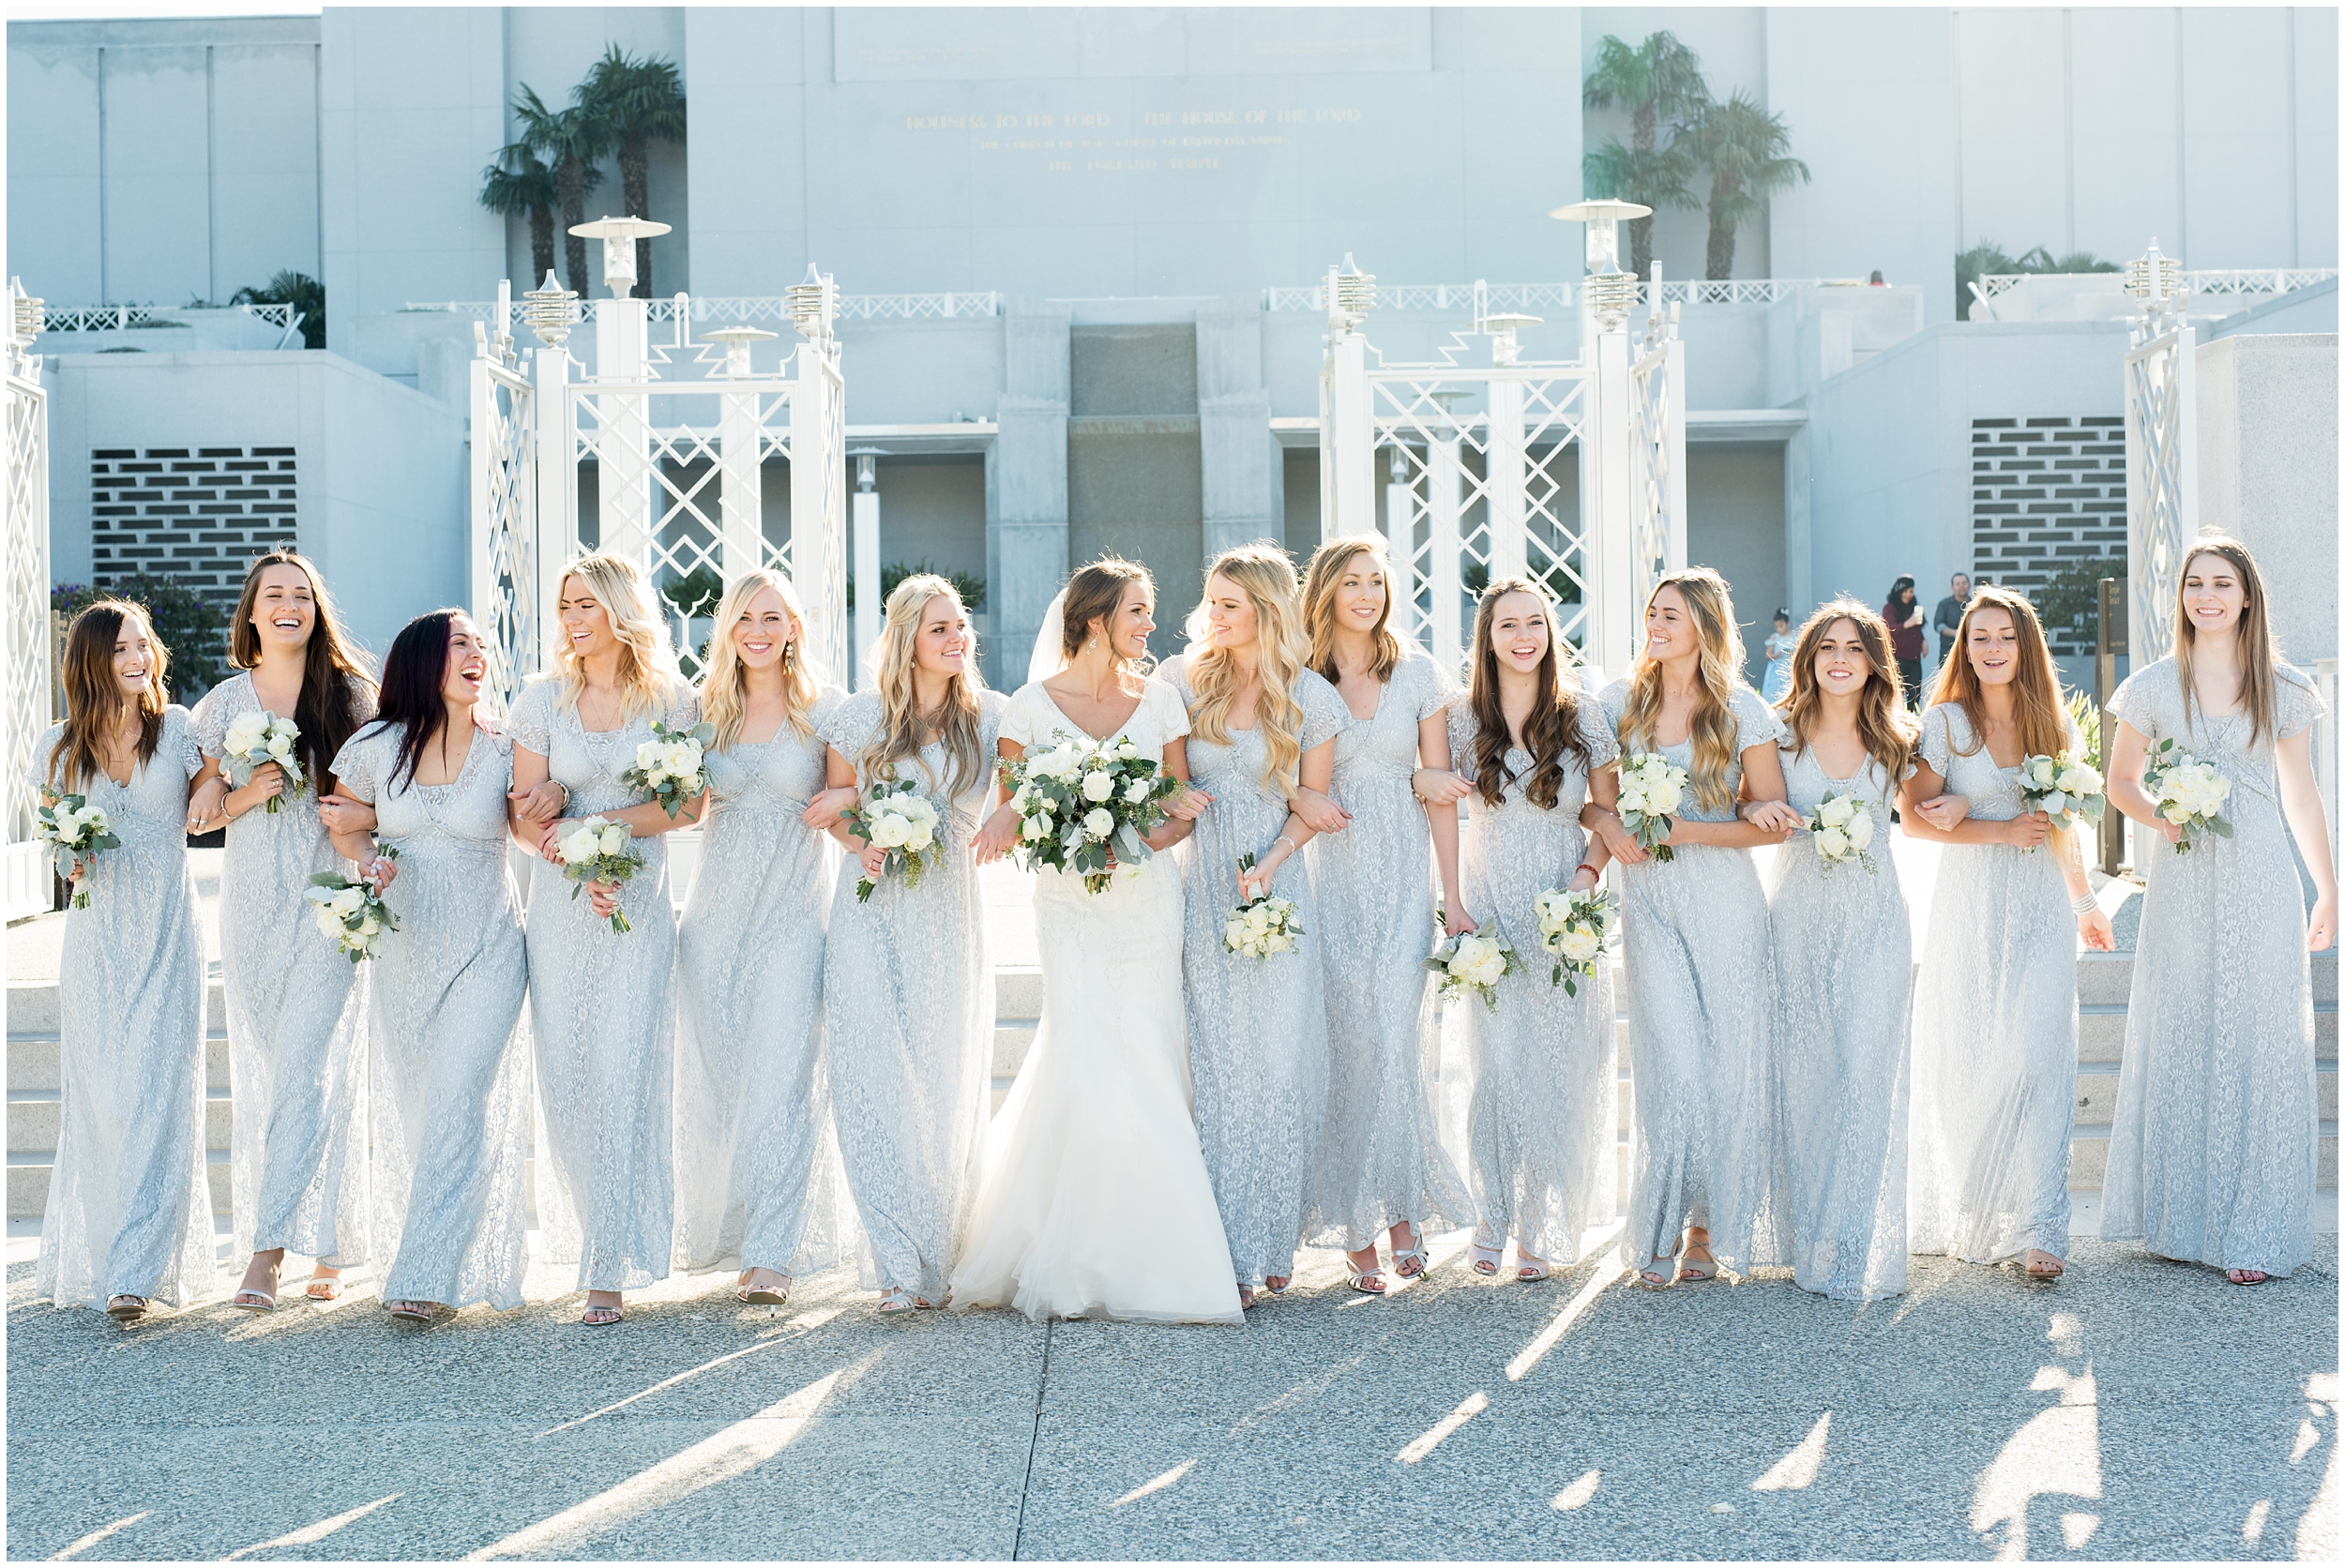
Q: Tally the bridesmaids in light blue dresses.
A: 13